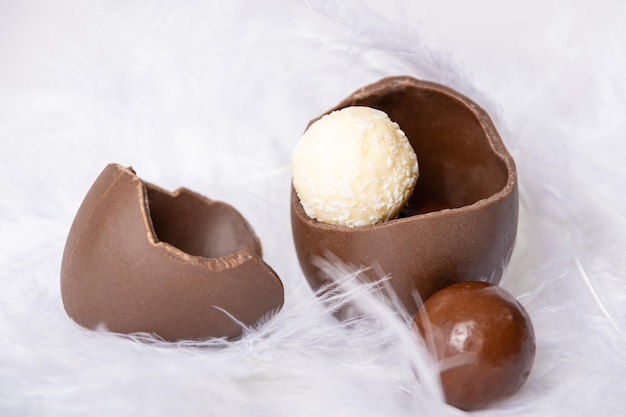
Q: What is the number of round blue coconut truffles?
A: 0